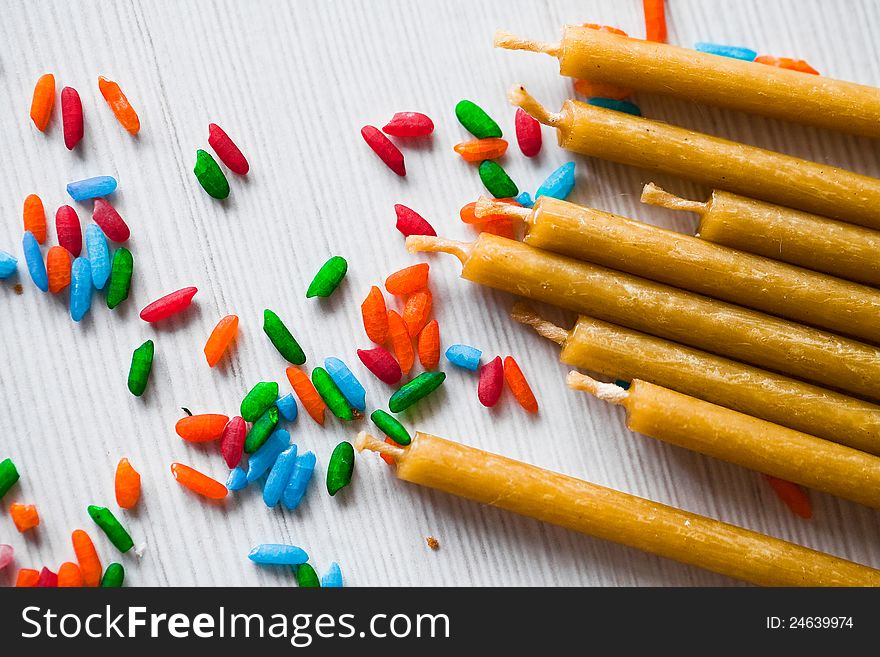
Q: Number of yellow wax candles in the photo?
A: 8